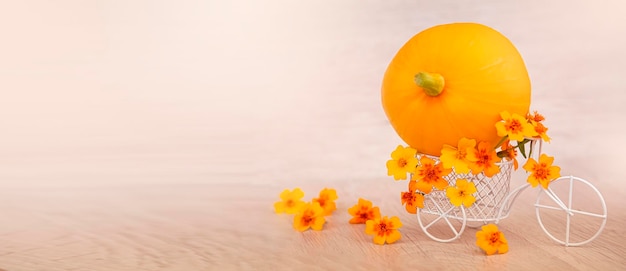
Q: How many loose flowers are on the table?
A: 6